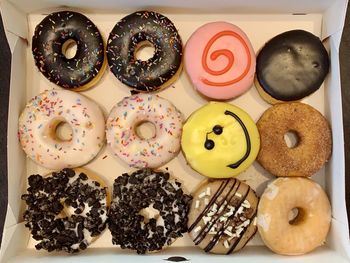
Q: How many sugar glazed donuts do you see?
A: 1